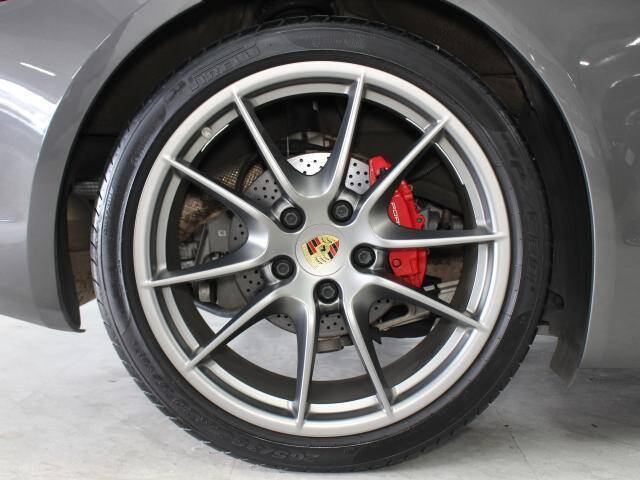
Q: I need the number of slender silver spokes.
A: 10